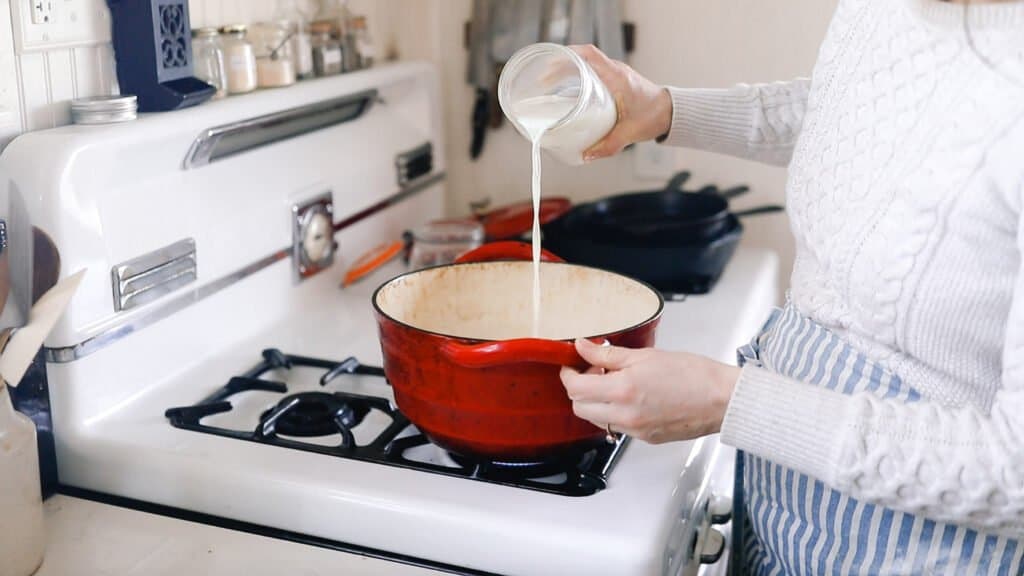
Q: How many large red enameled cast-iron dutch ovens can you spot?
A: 1